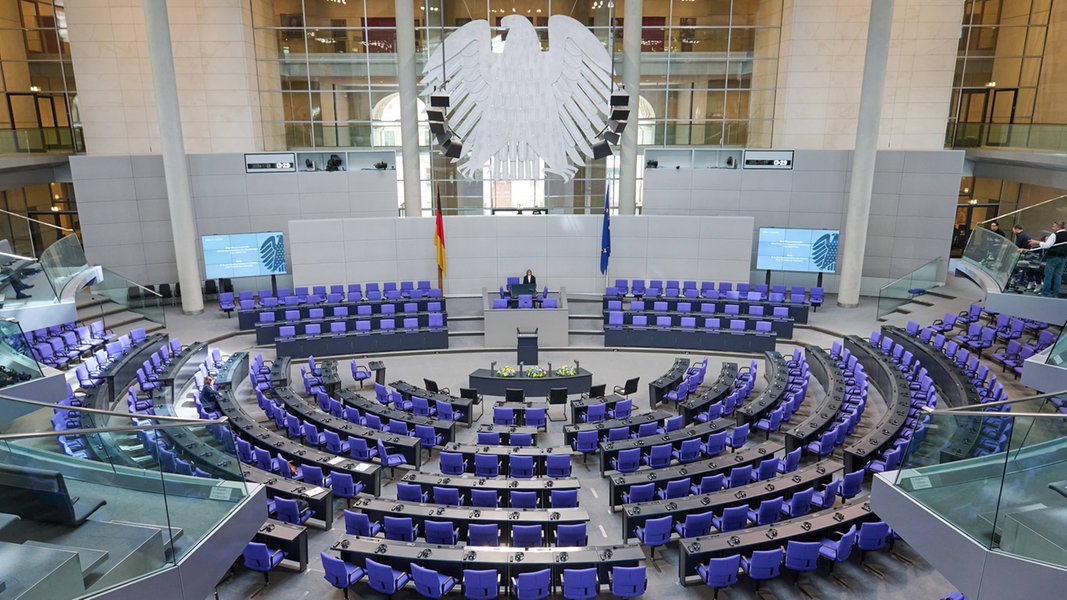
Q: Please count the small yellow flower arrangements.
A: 3